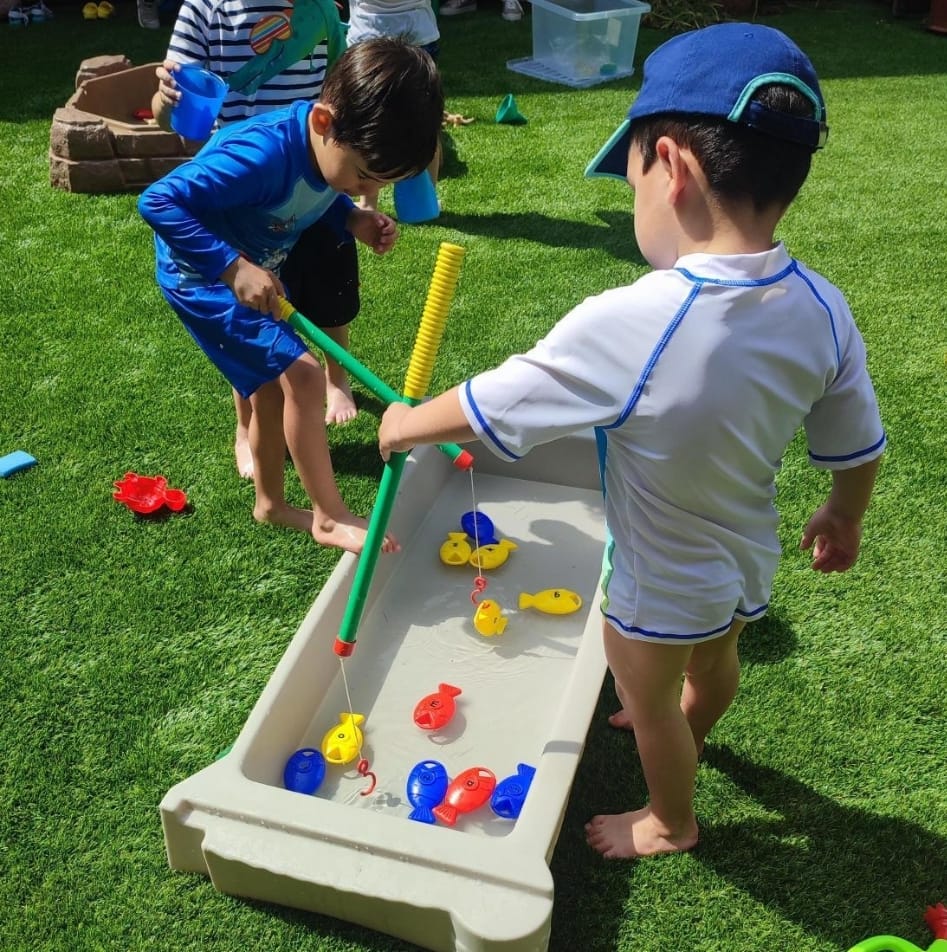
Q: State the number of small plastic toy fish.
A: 11